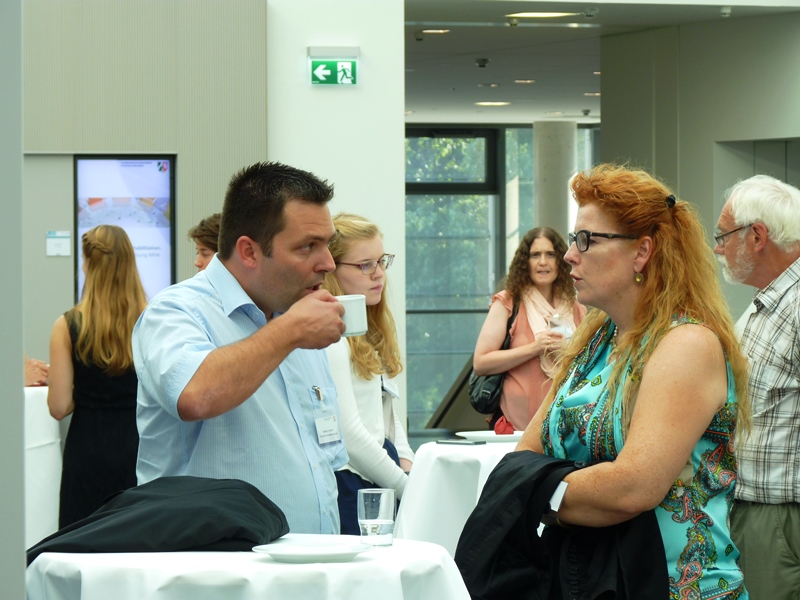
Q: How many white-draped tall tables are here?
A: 3